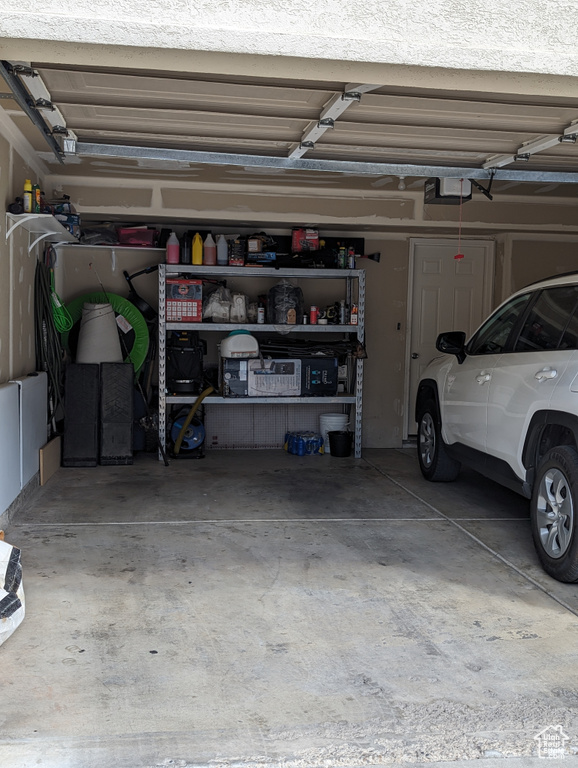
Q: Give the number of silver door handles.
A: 1